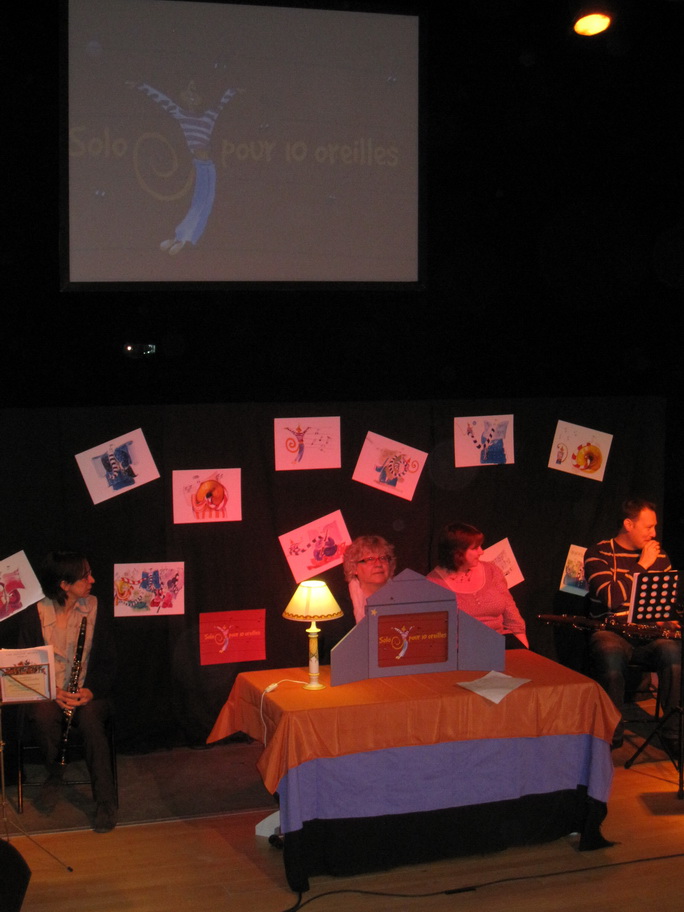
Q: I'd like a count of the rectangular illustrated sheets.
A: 12